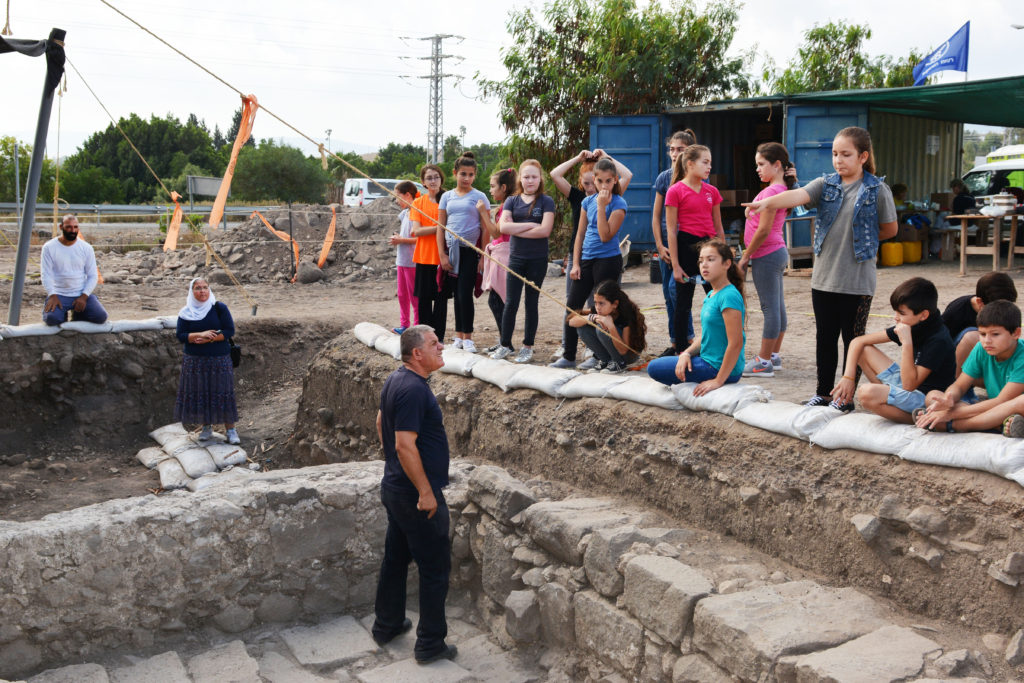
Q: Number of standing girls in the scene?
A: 11